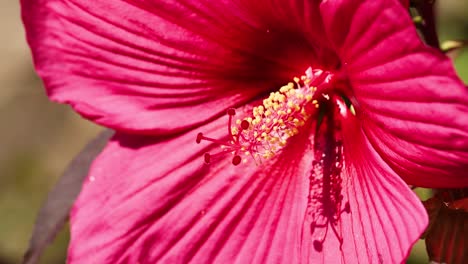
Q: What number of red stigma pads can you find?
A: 5